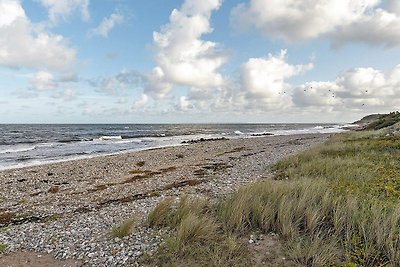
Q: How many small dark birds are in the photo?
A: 9